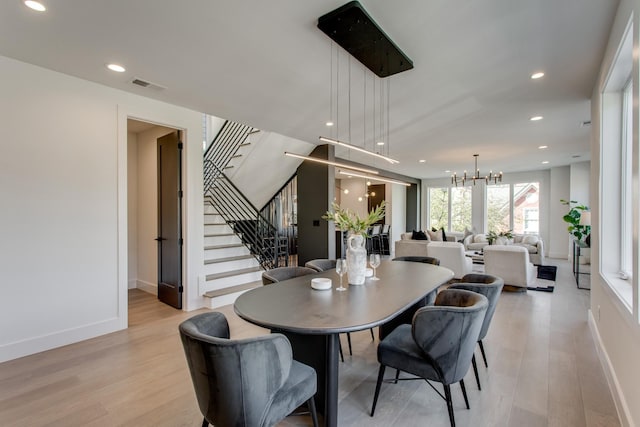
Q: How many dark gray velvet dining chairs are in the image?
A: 6